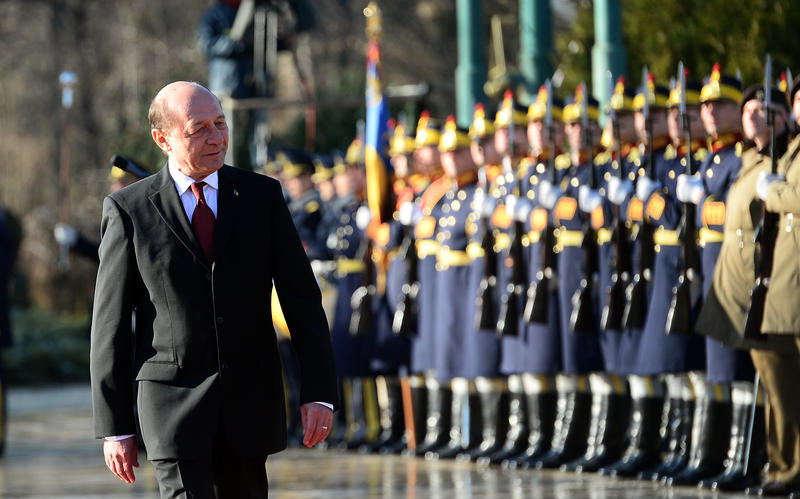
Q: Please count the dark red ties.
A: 1